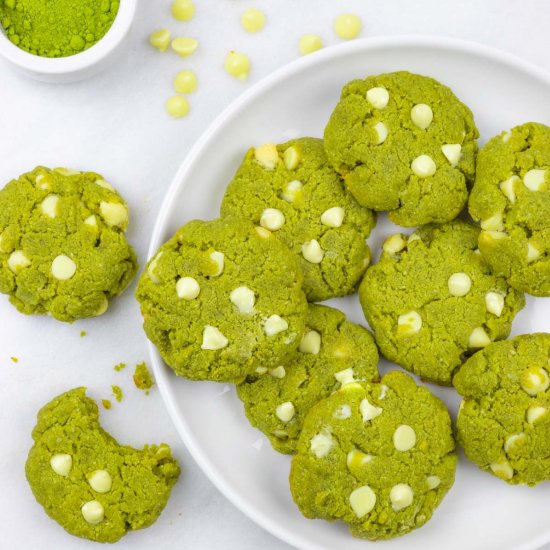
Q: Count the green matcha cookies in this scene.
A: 10